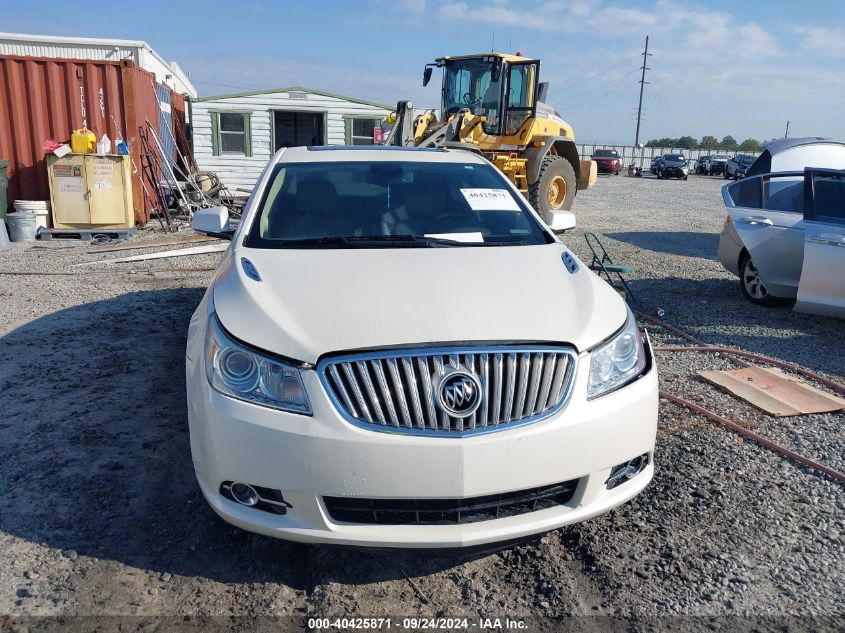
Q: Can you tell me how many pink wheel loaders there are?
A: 0